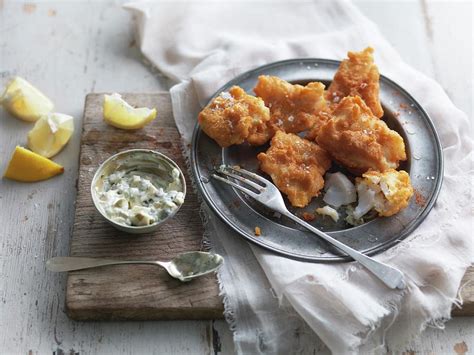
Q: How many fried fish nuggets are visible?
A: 6